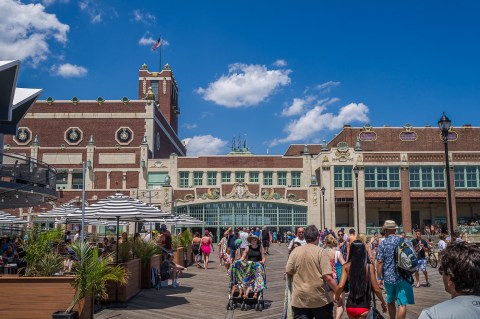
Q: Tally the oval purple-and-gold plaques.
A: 3